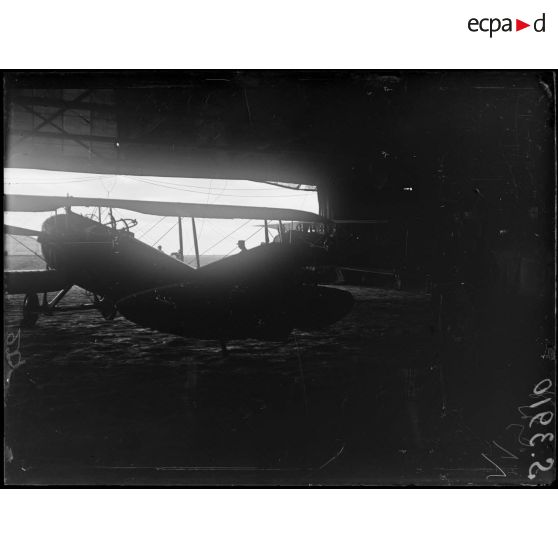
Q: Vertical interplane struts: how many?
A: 4